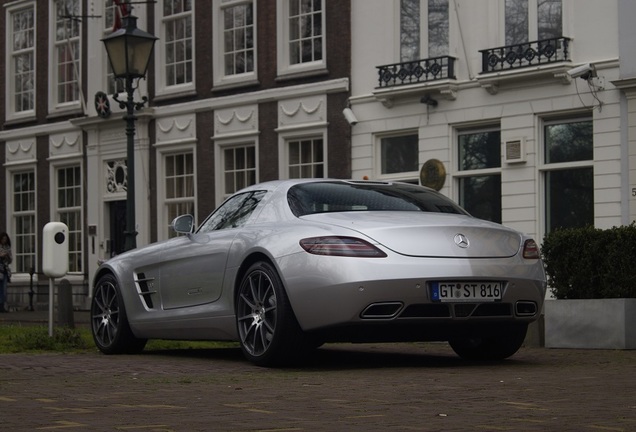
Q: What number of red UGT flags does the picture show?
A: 0